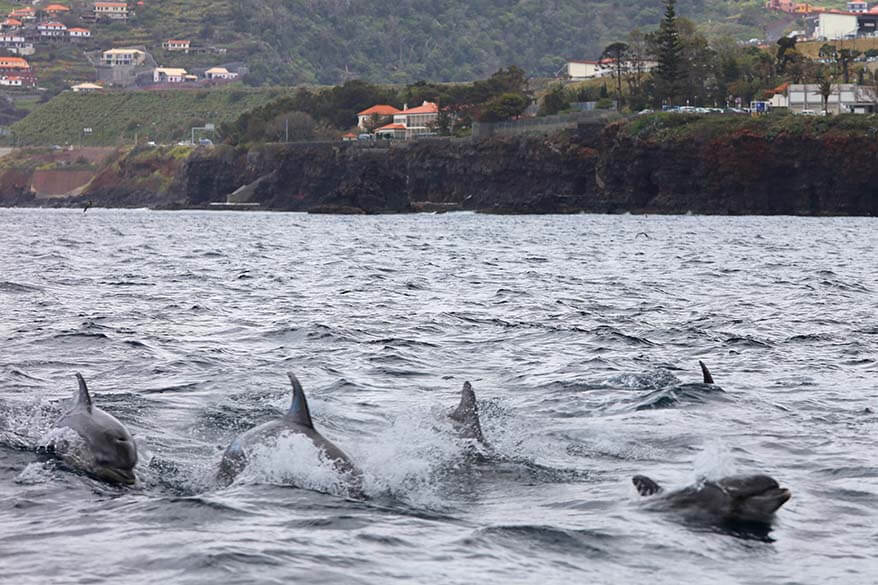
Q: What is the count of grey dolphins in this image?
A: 5